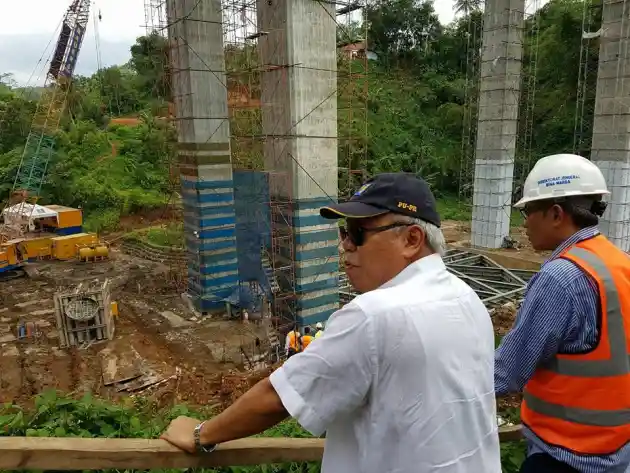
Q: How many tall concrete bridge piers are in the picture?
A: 4